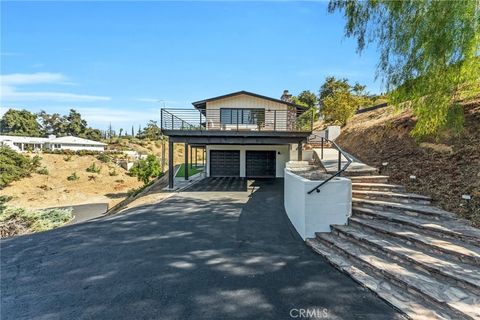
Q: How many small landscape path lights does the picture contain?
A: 3